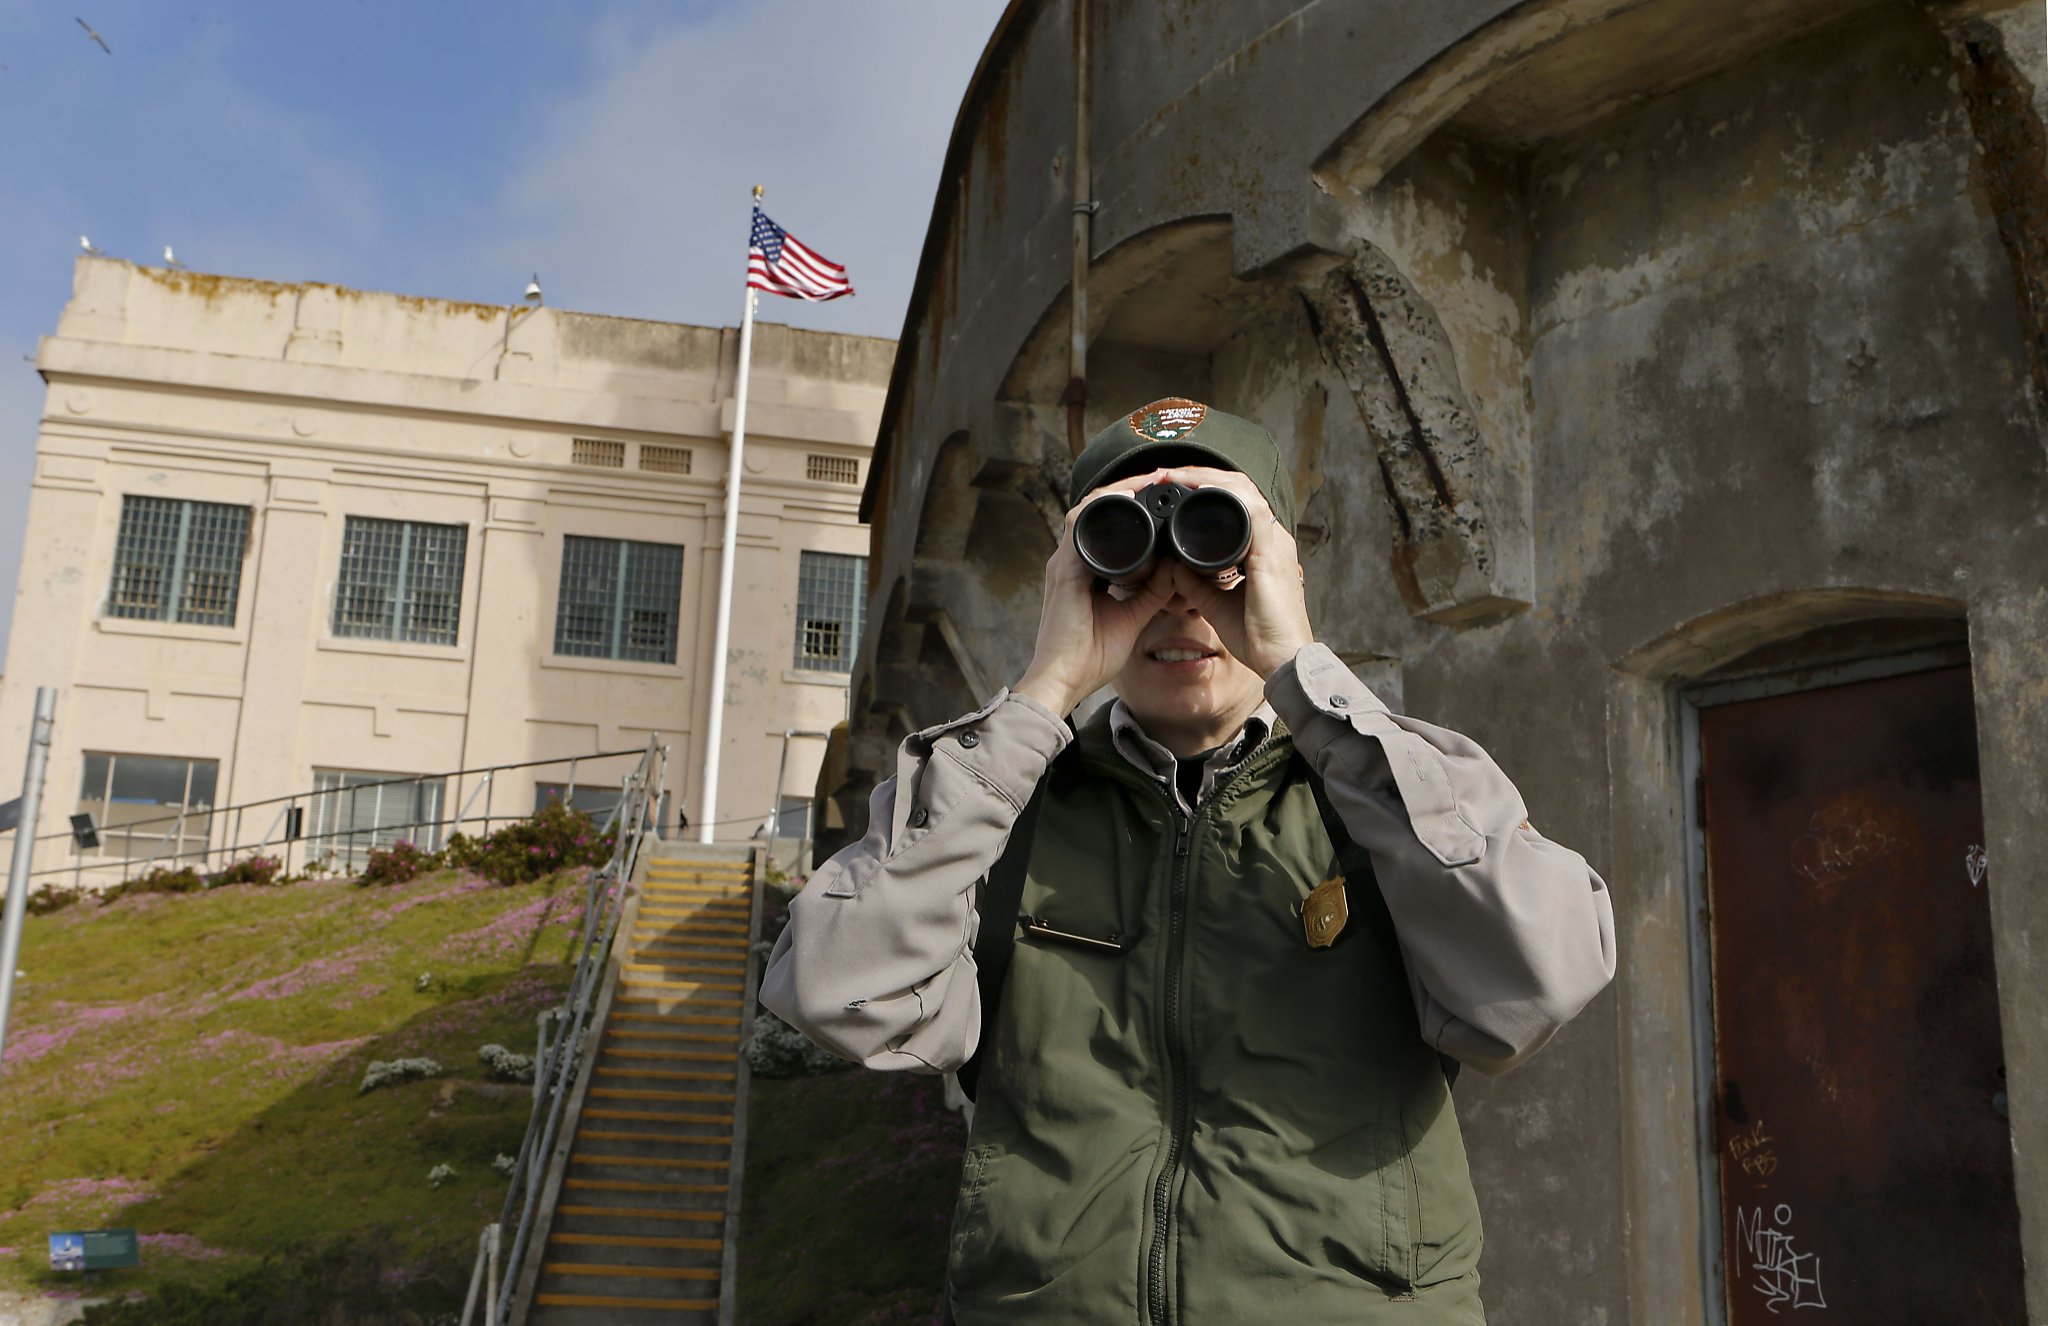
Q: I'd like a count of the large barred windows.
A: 4